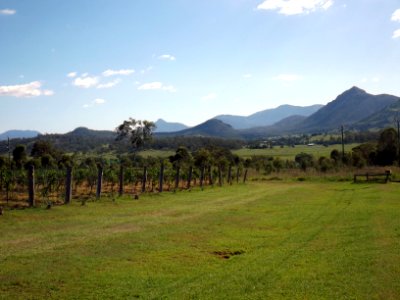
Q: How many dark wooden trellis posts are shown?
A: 14